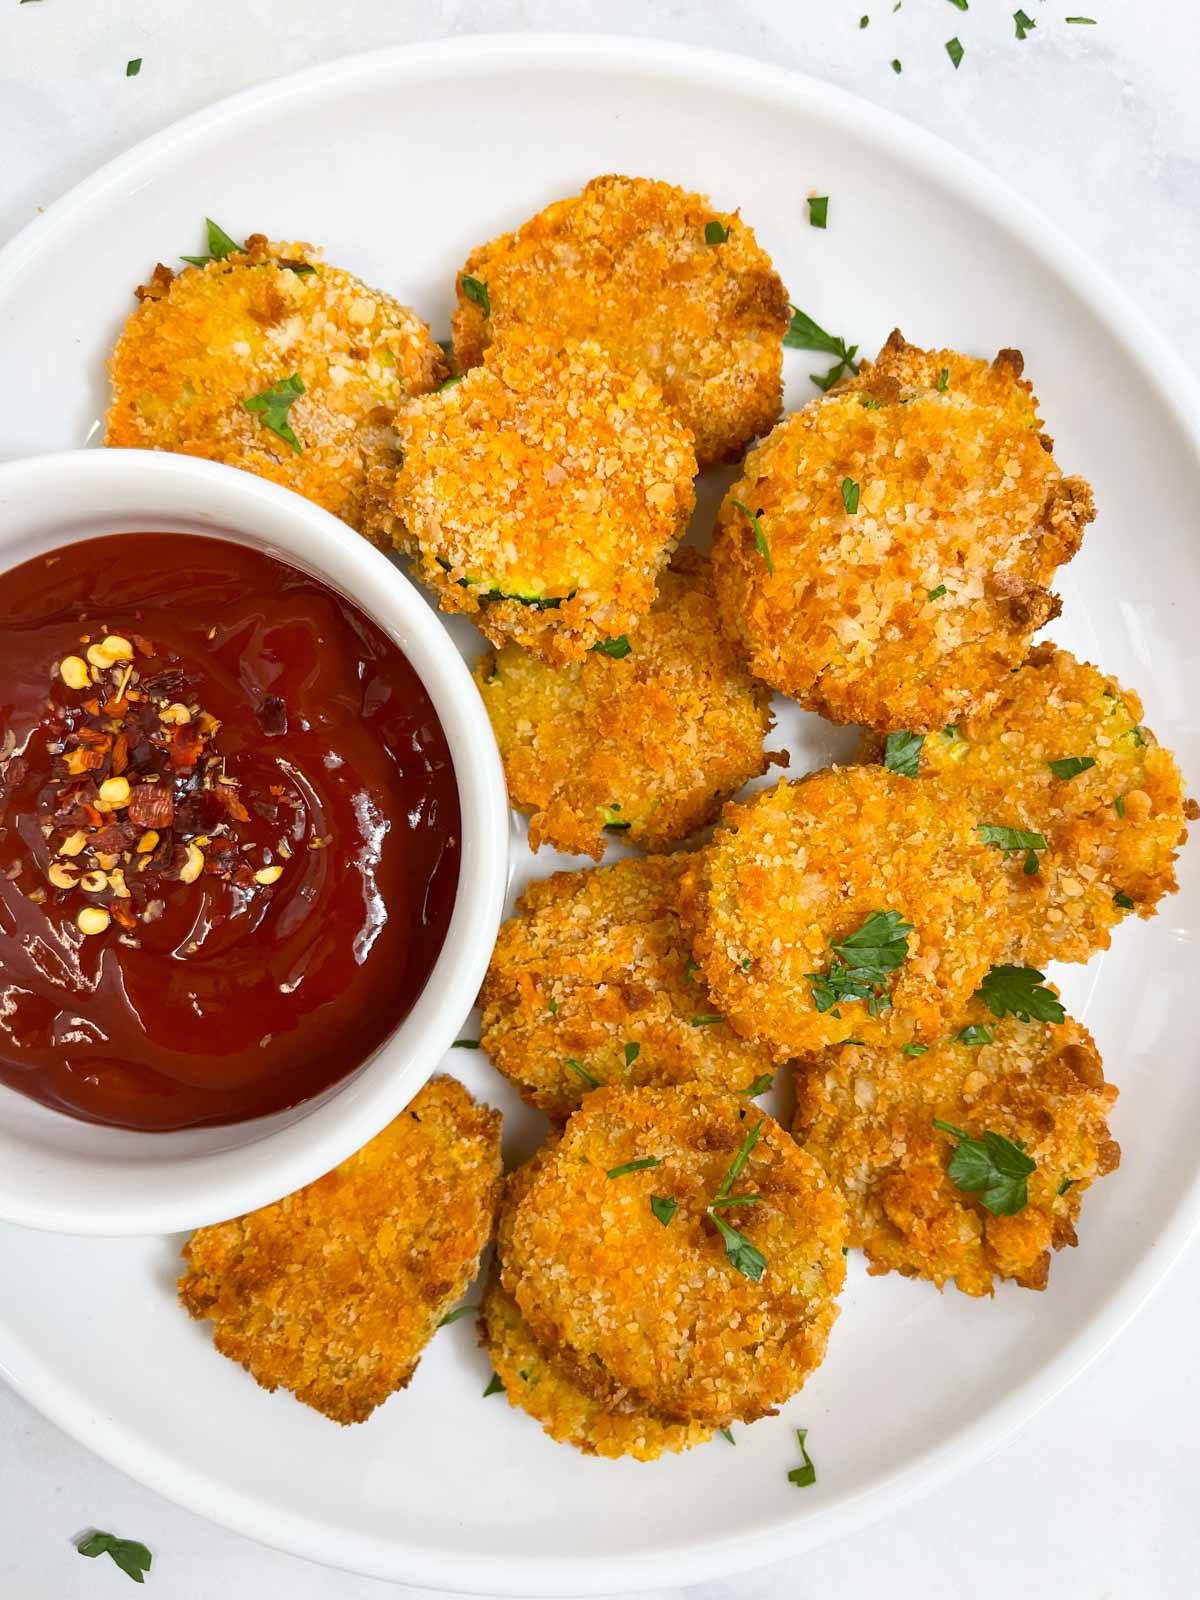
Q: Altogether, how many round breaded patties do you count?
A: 13